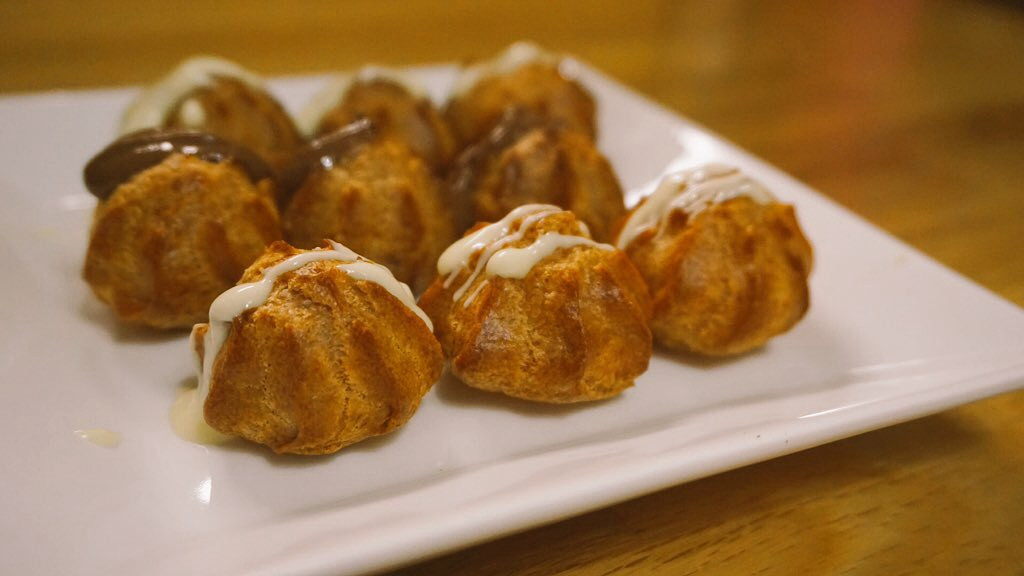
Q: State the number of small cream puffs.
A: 9